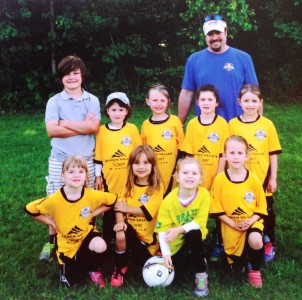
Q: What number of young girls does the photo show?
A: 8